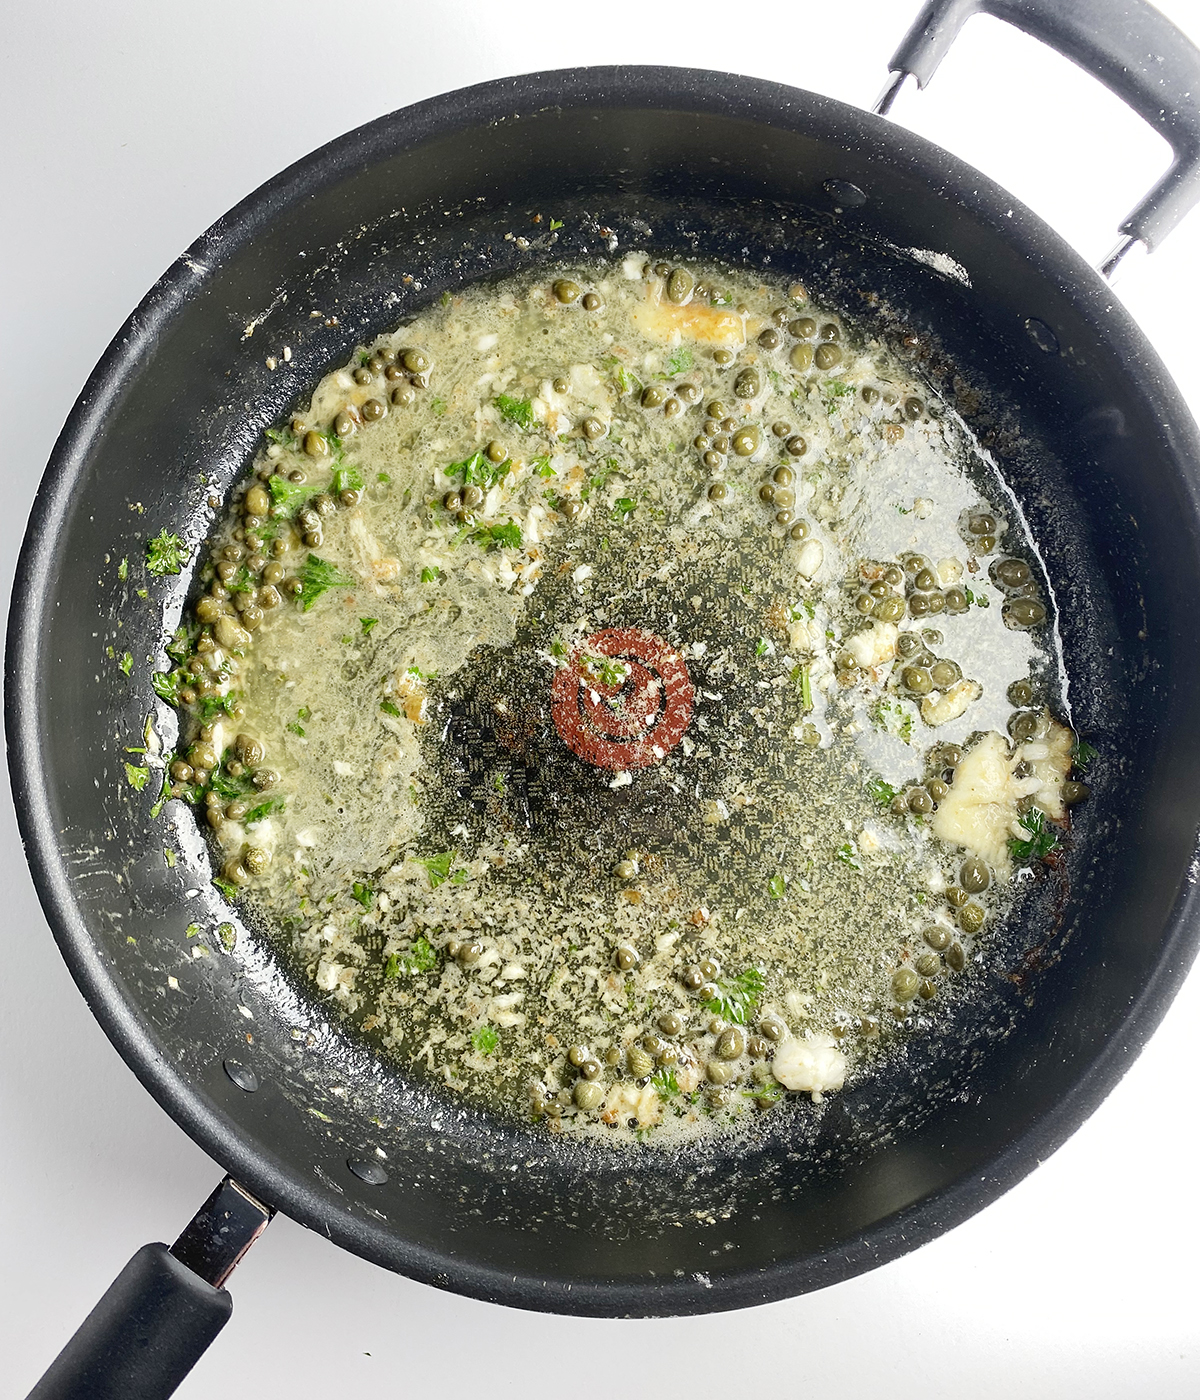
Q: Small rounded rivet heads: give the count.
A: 4